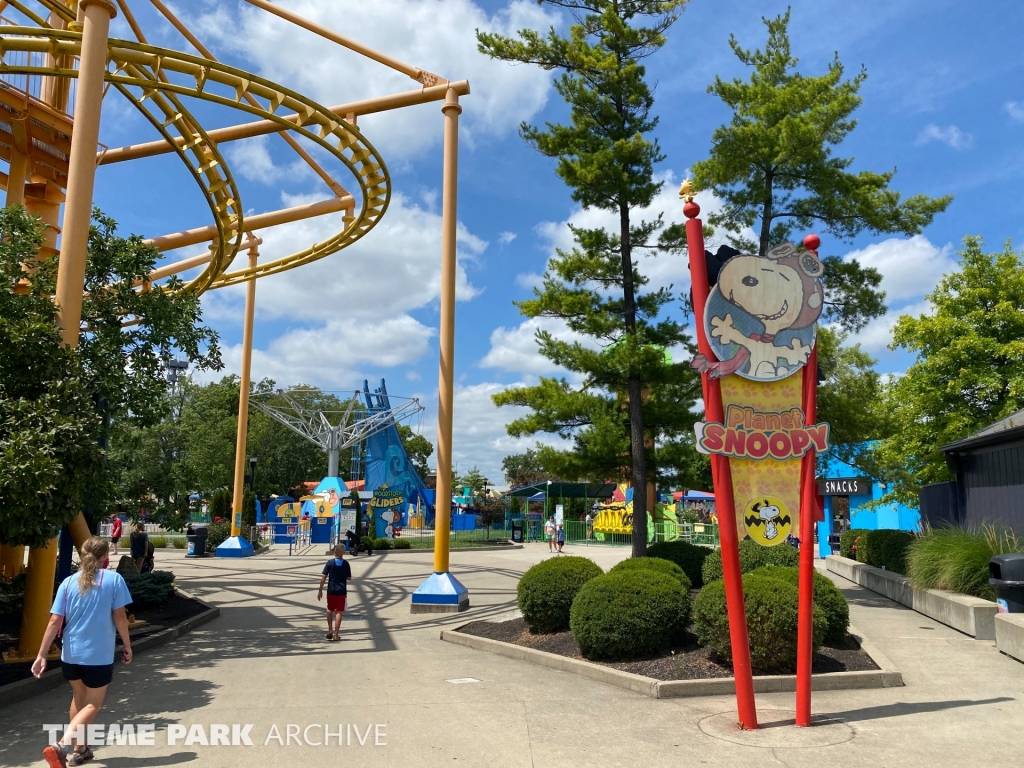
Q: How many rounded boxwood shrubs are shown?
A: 7